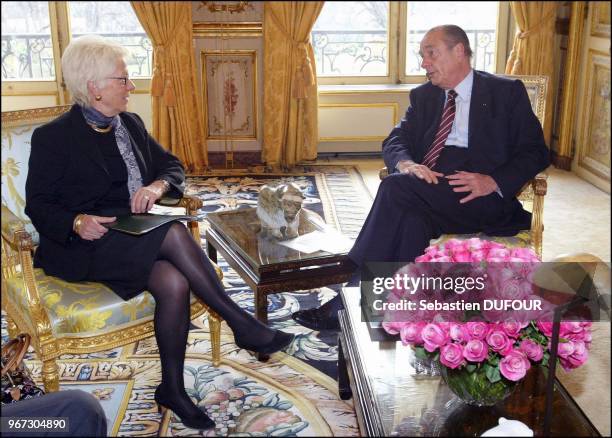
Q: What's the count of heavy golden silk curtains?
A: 3